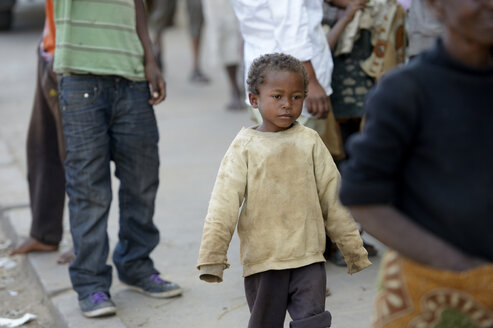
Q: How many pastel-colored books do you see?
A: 0